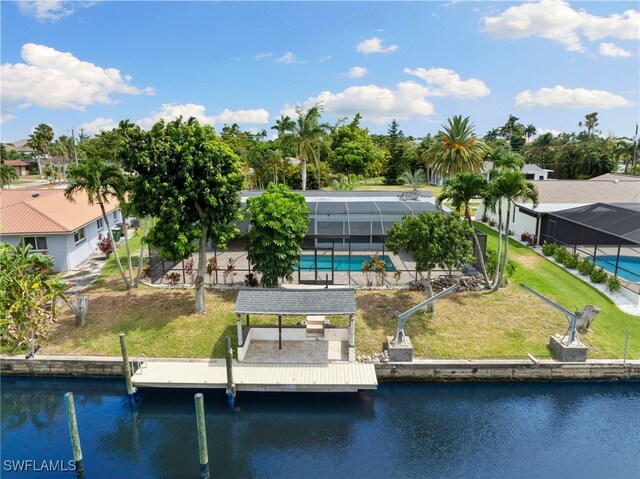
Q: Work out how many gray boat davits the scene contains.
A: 2